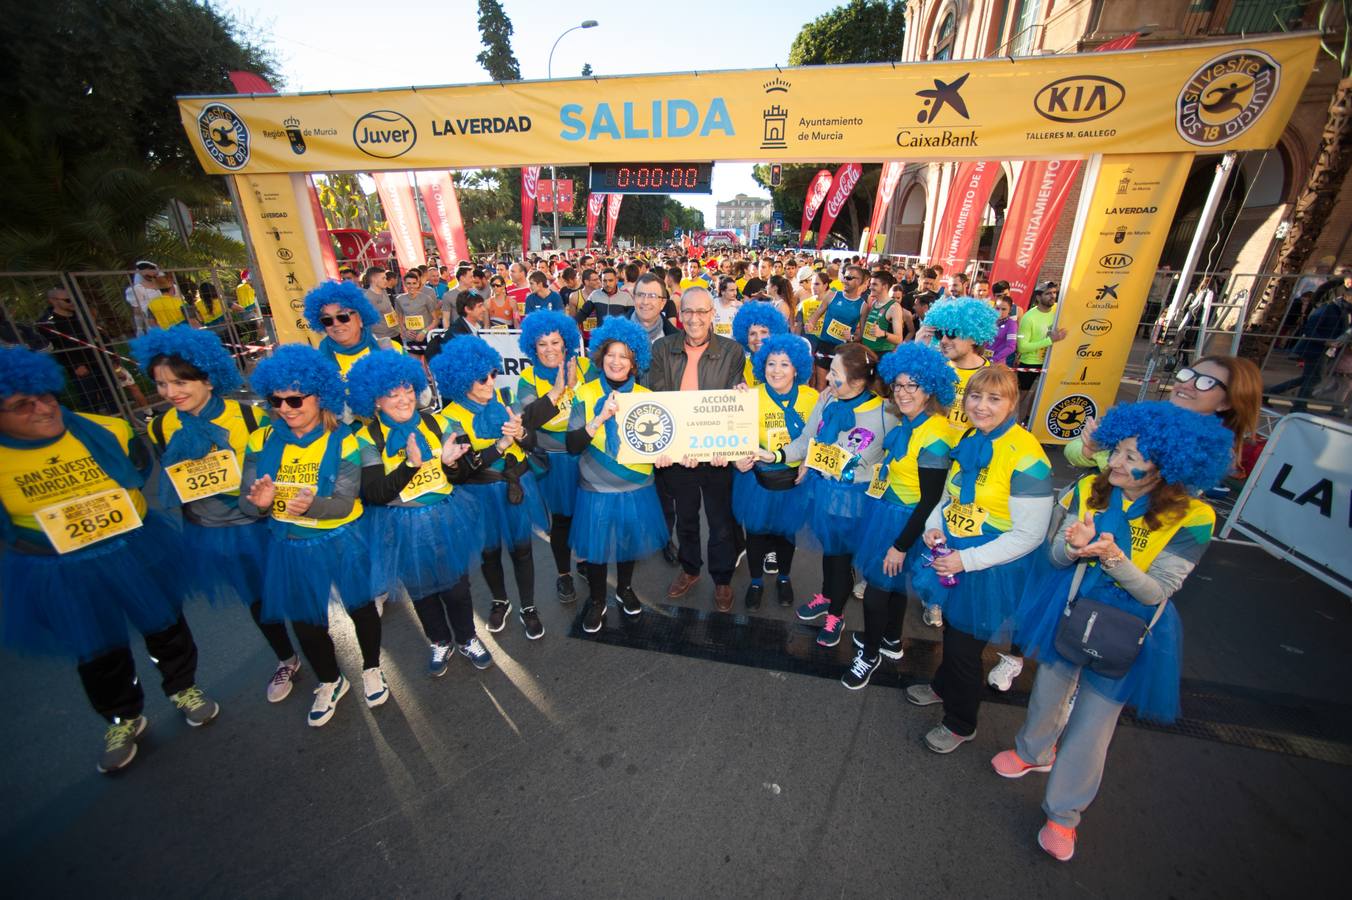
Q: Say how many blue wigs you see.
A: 13